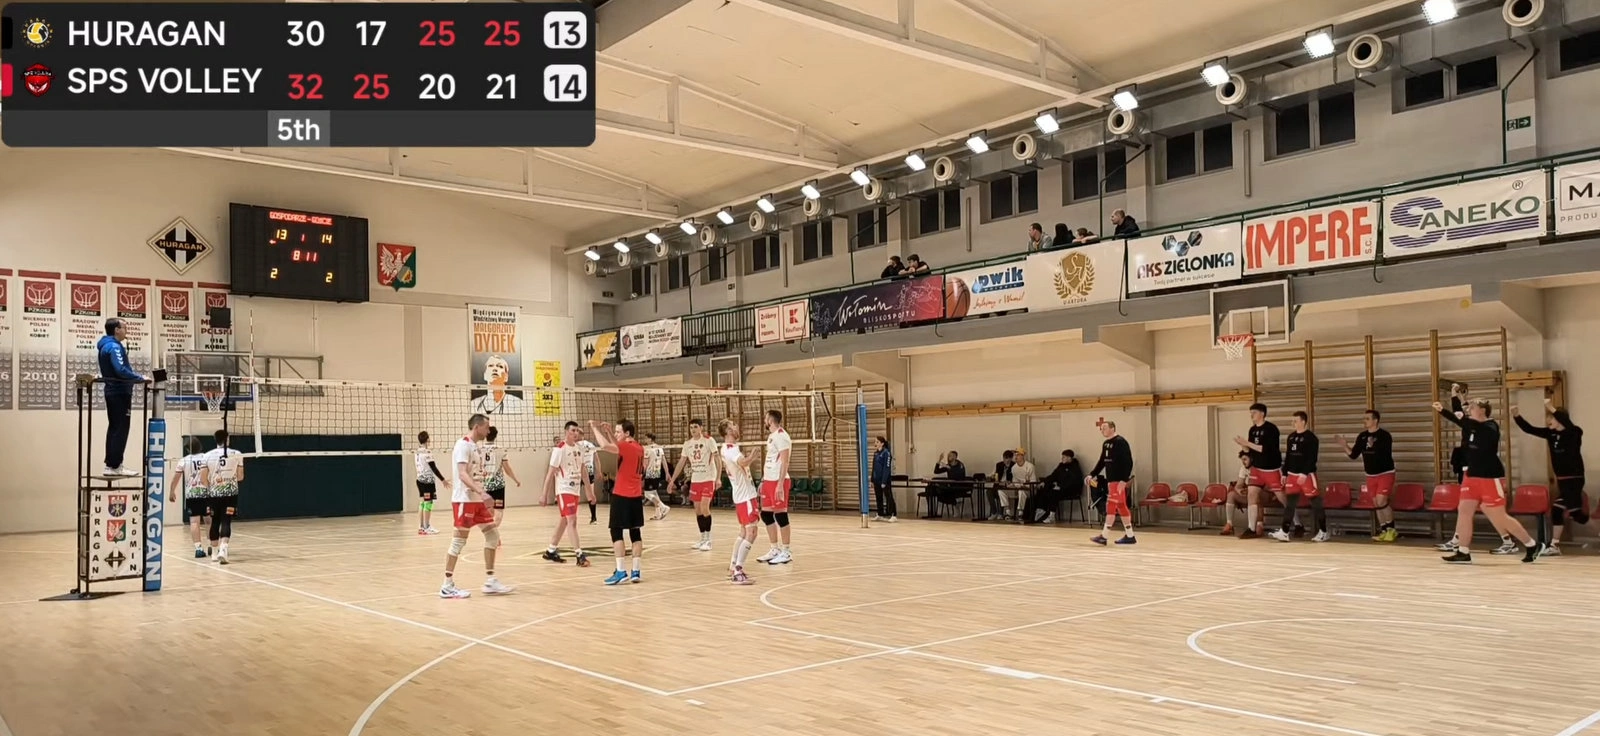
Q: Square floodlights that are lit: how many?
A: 15